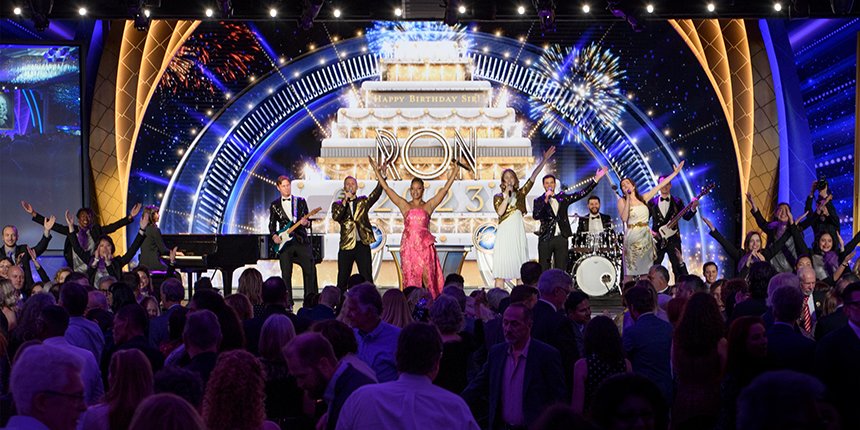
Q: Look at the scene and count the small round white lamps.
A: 13